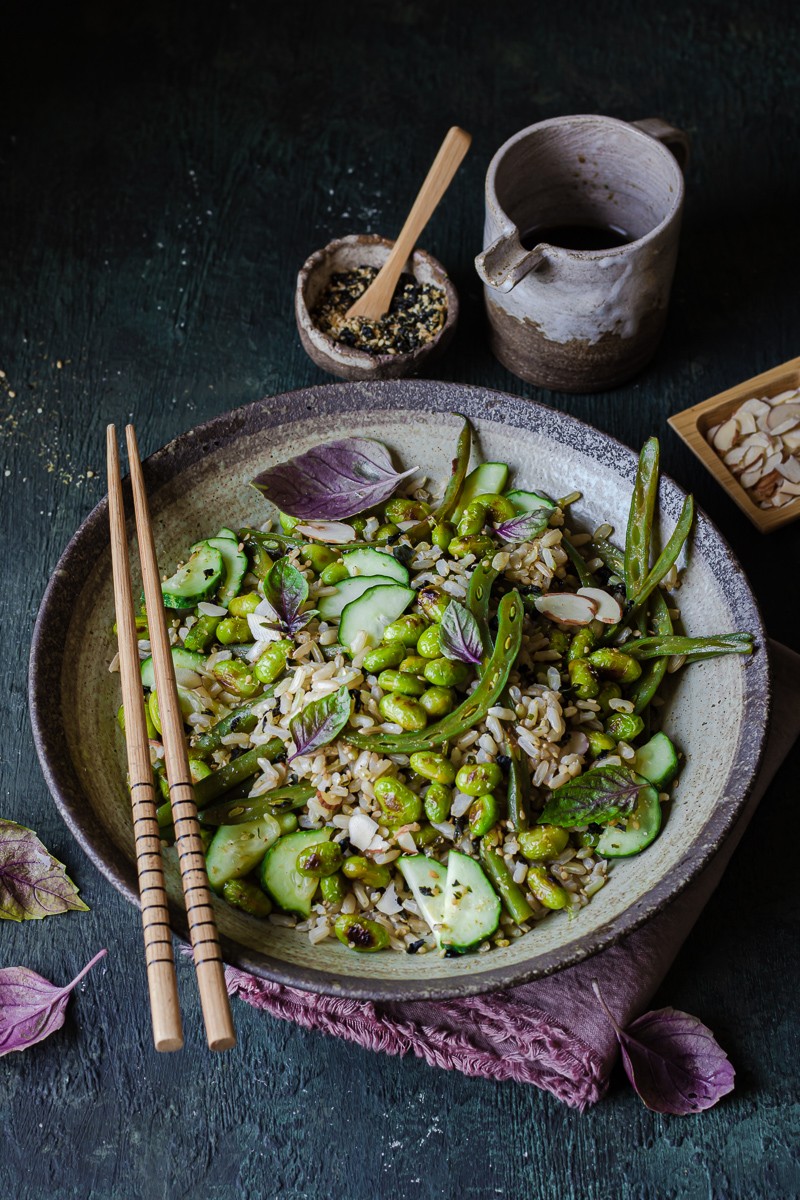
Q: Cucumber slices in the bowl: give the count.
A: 15